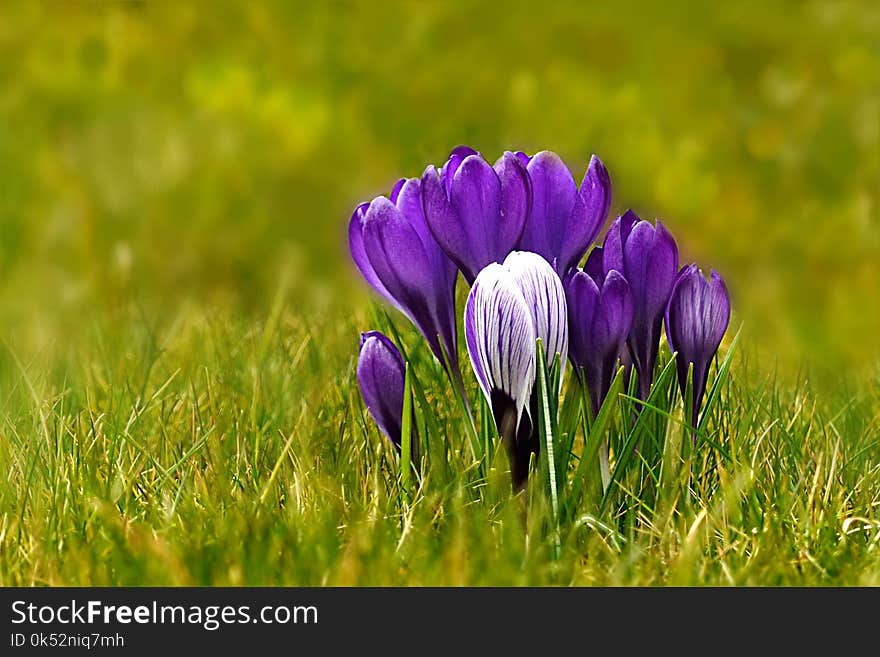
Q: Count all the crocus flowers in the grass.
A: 8